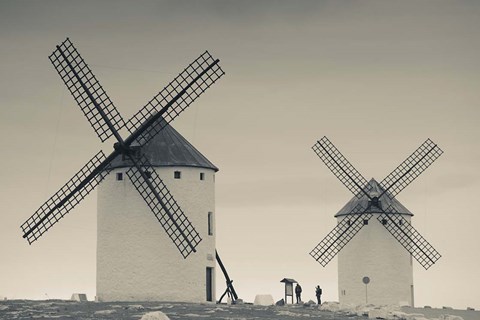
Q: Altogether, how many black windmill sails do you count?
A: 8